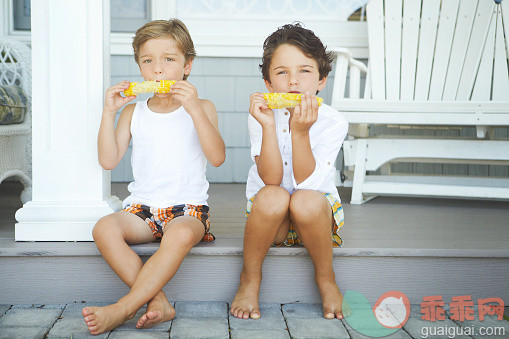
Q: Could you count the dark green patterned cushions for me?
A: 1